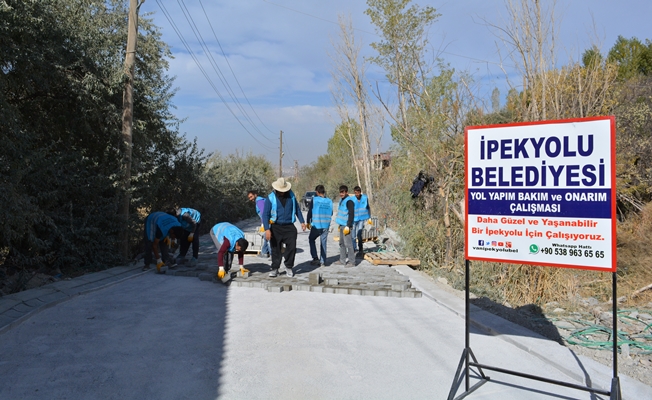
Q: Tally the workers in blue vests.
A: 8